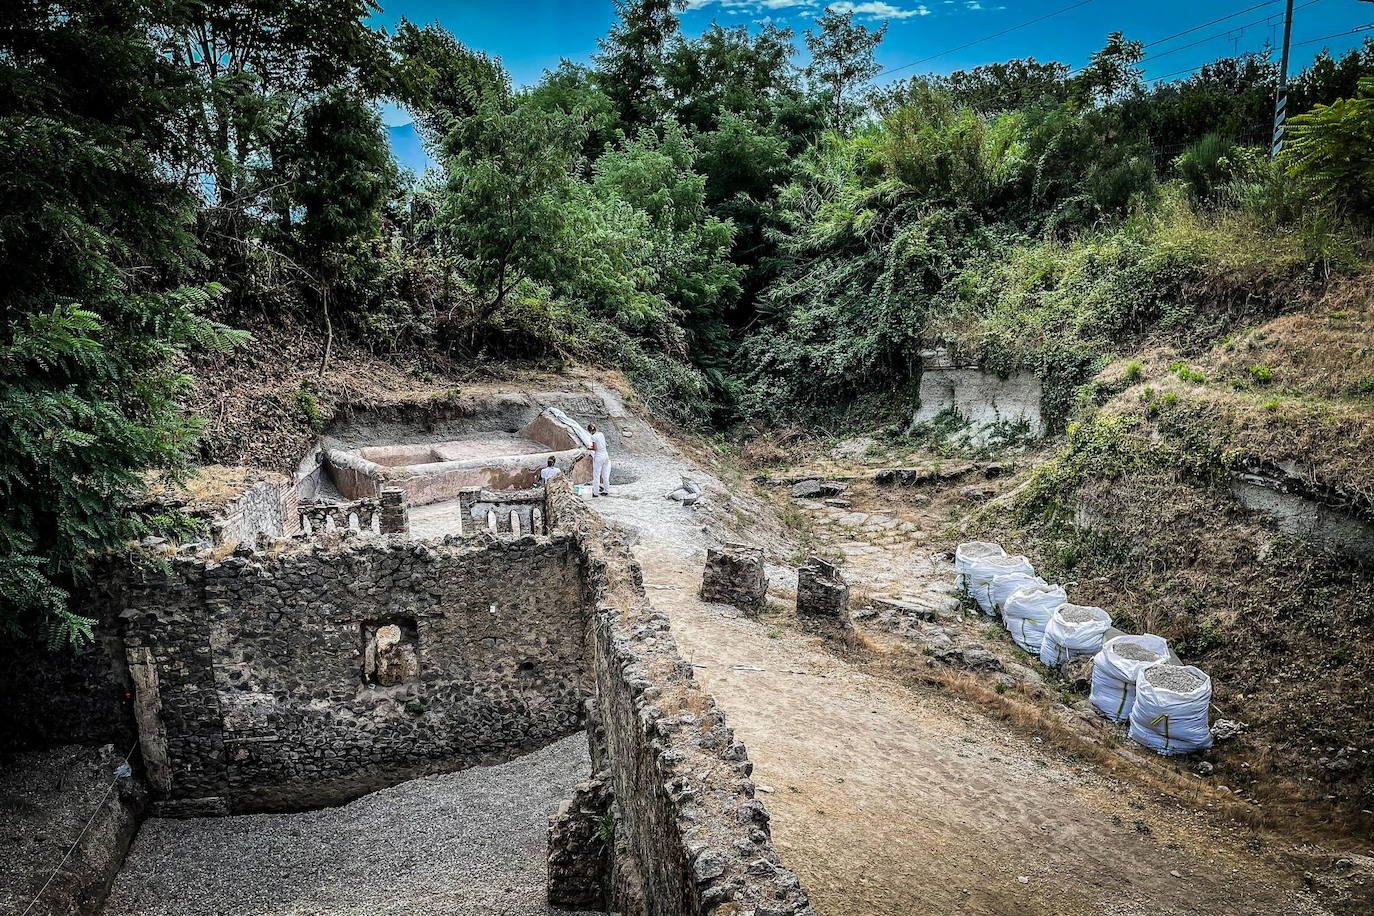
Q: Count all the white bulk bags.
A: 7